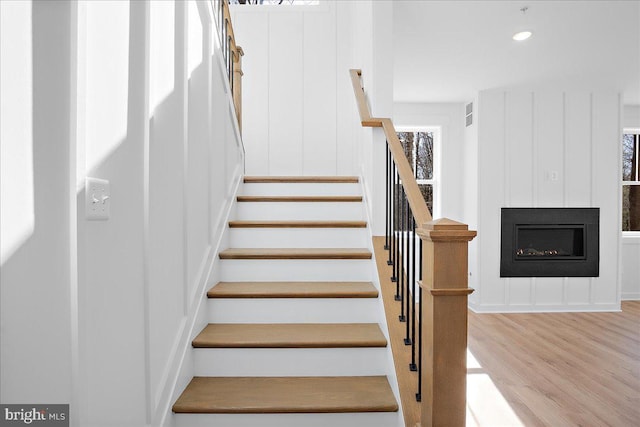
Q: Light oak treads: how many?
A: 7